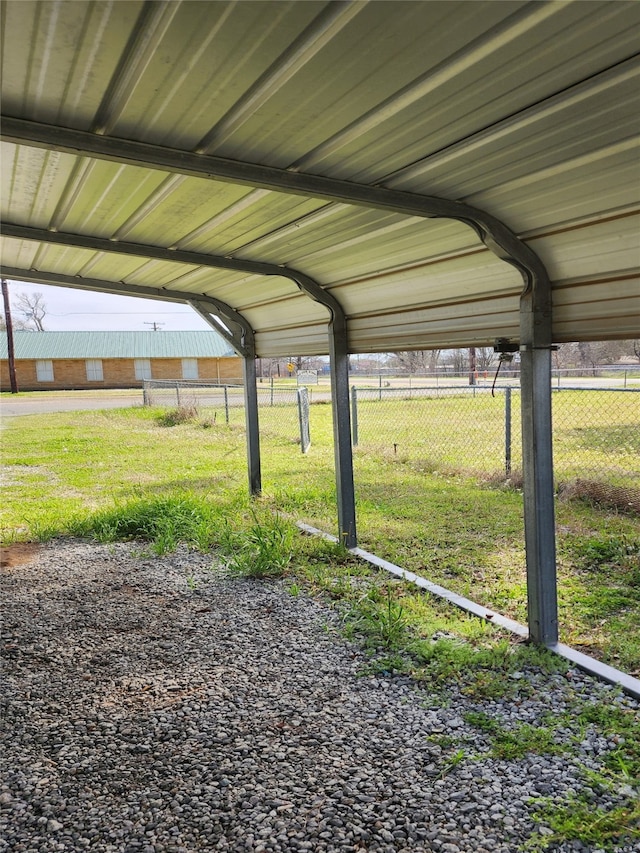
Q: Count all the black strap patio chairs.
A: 0